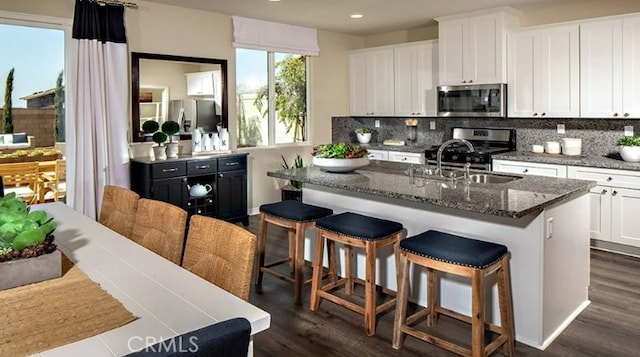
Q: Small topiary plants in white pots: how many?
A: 2